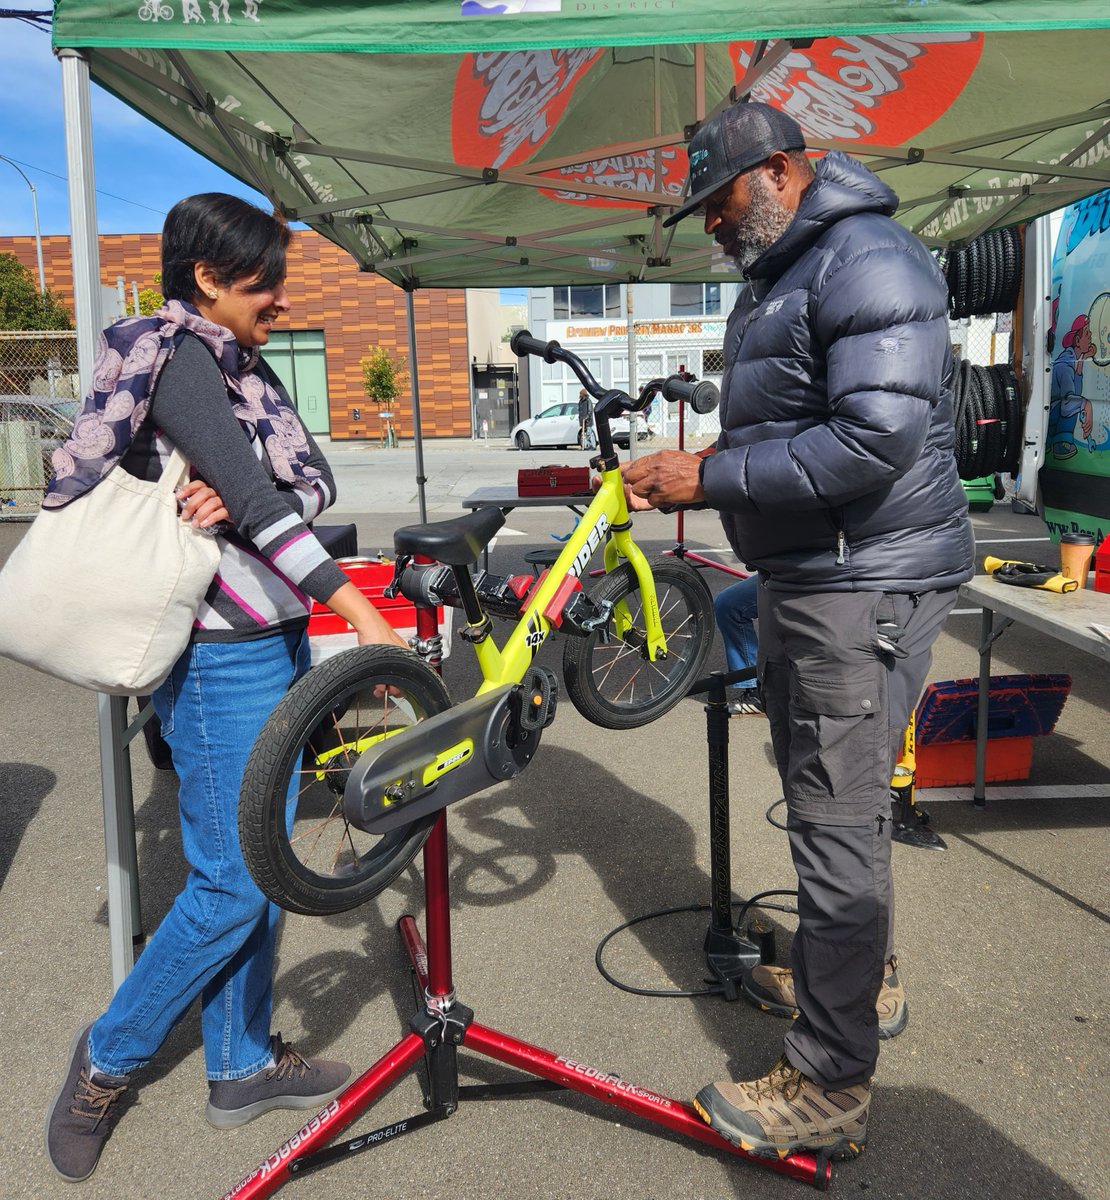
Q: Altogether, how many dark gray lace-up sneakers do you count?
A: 2